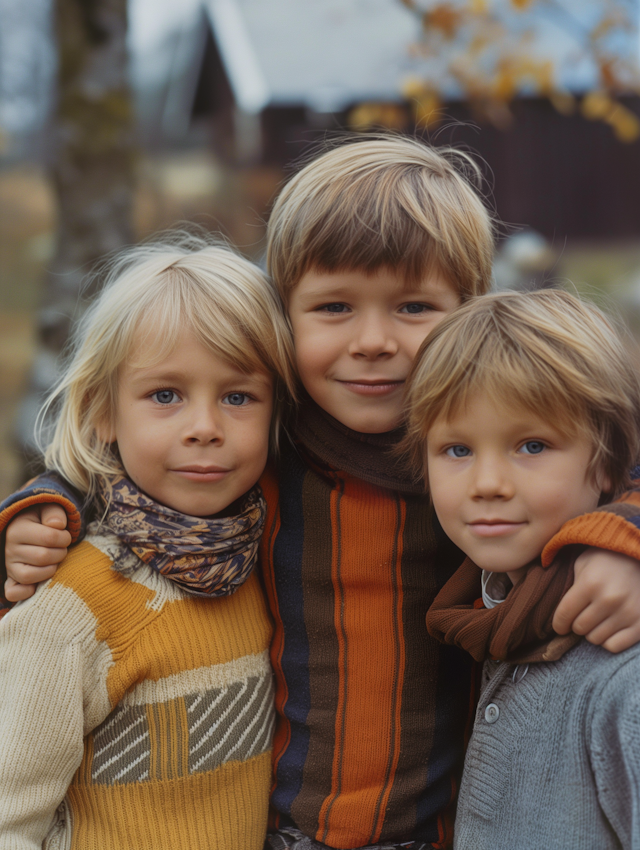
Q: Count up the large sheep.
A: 0